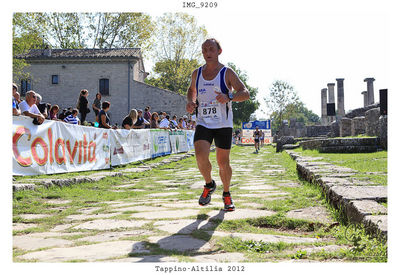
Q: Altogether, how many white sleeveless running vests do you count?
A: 1